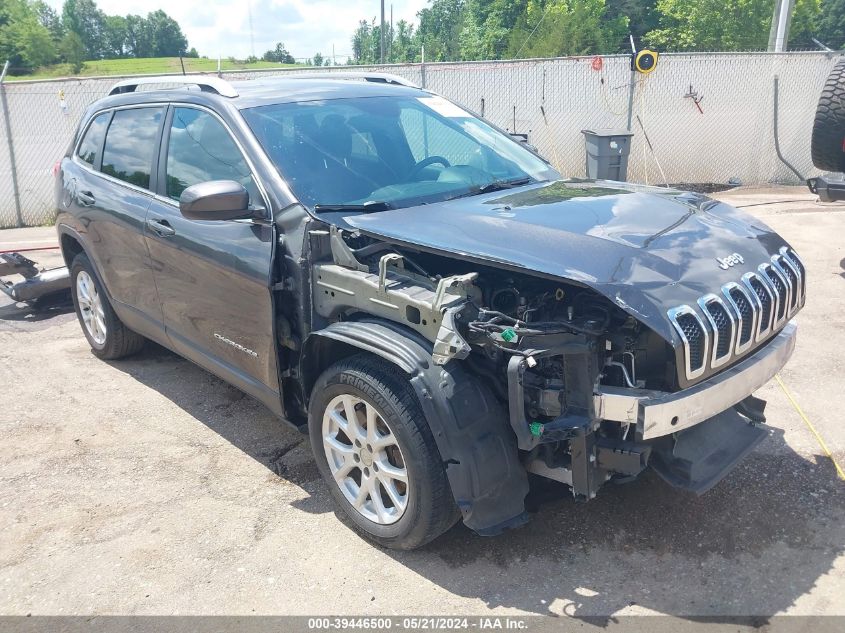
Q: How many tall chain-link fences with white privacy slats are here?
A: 1